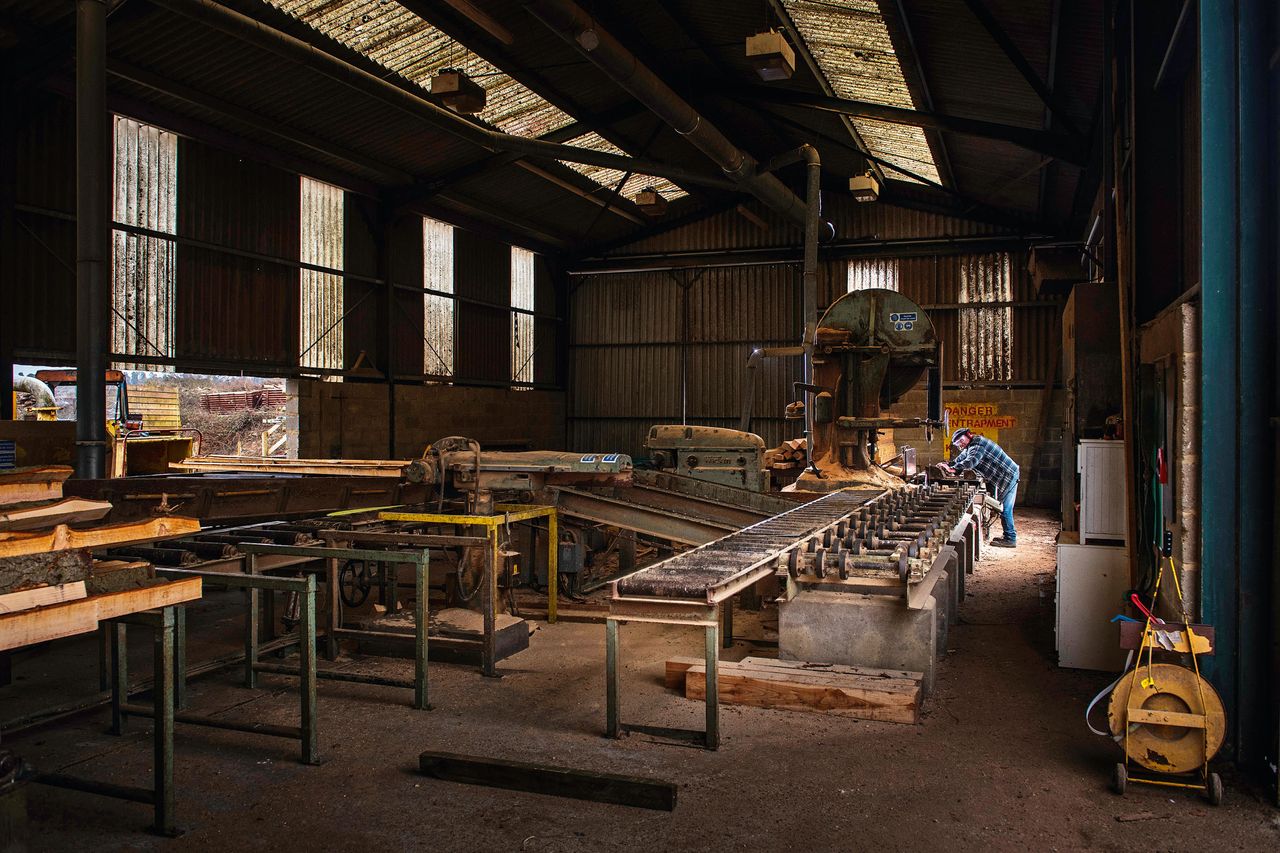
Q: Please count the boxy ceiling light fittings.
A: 4